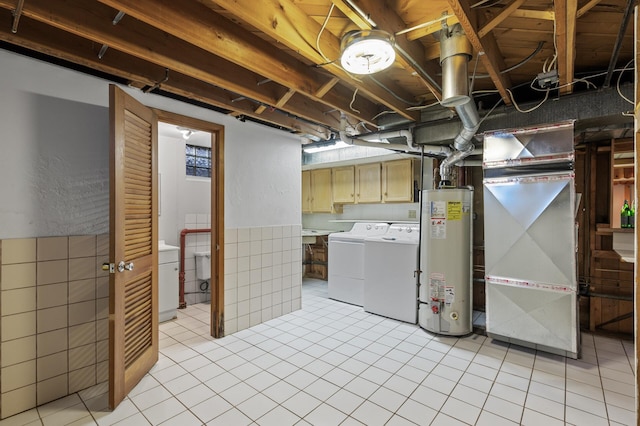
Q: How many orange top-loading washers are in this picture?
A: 0